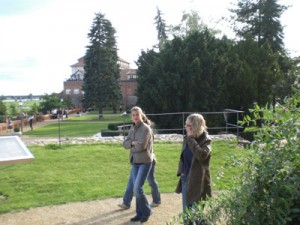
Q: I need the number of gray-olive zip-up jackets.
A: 1